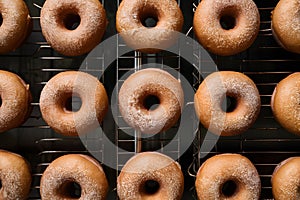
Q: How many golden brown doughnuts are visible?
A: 15